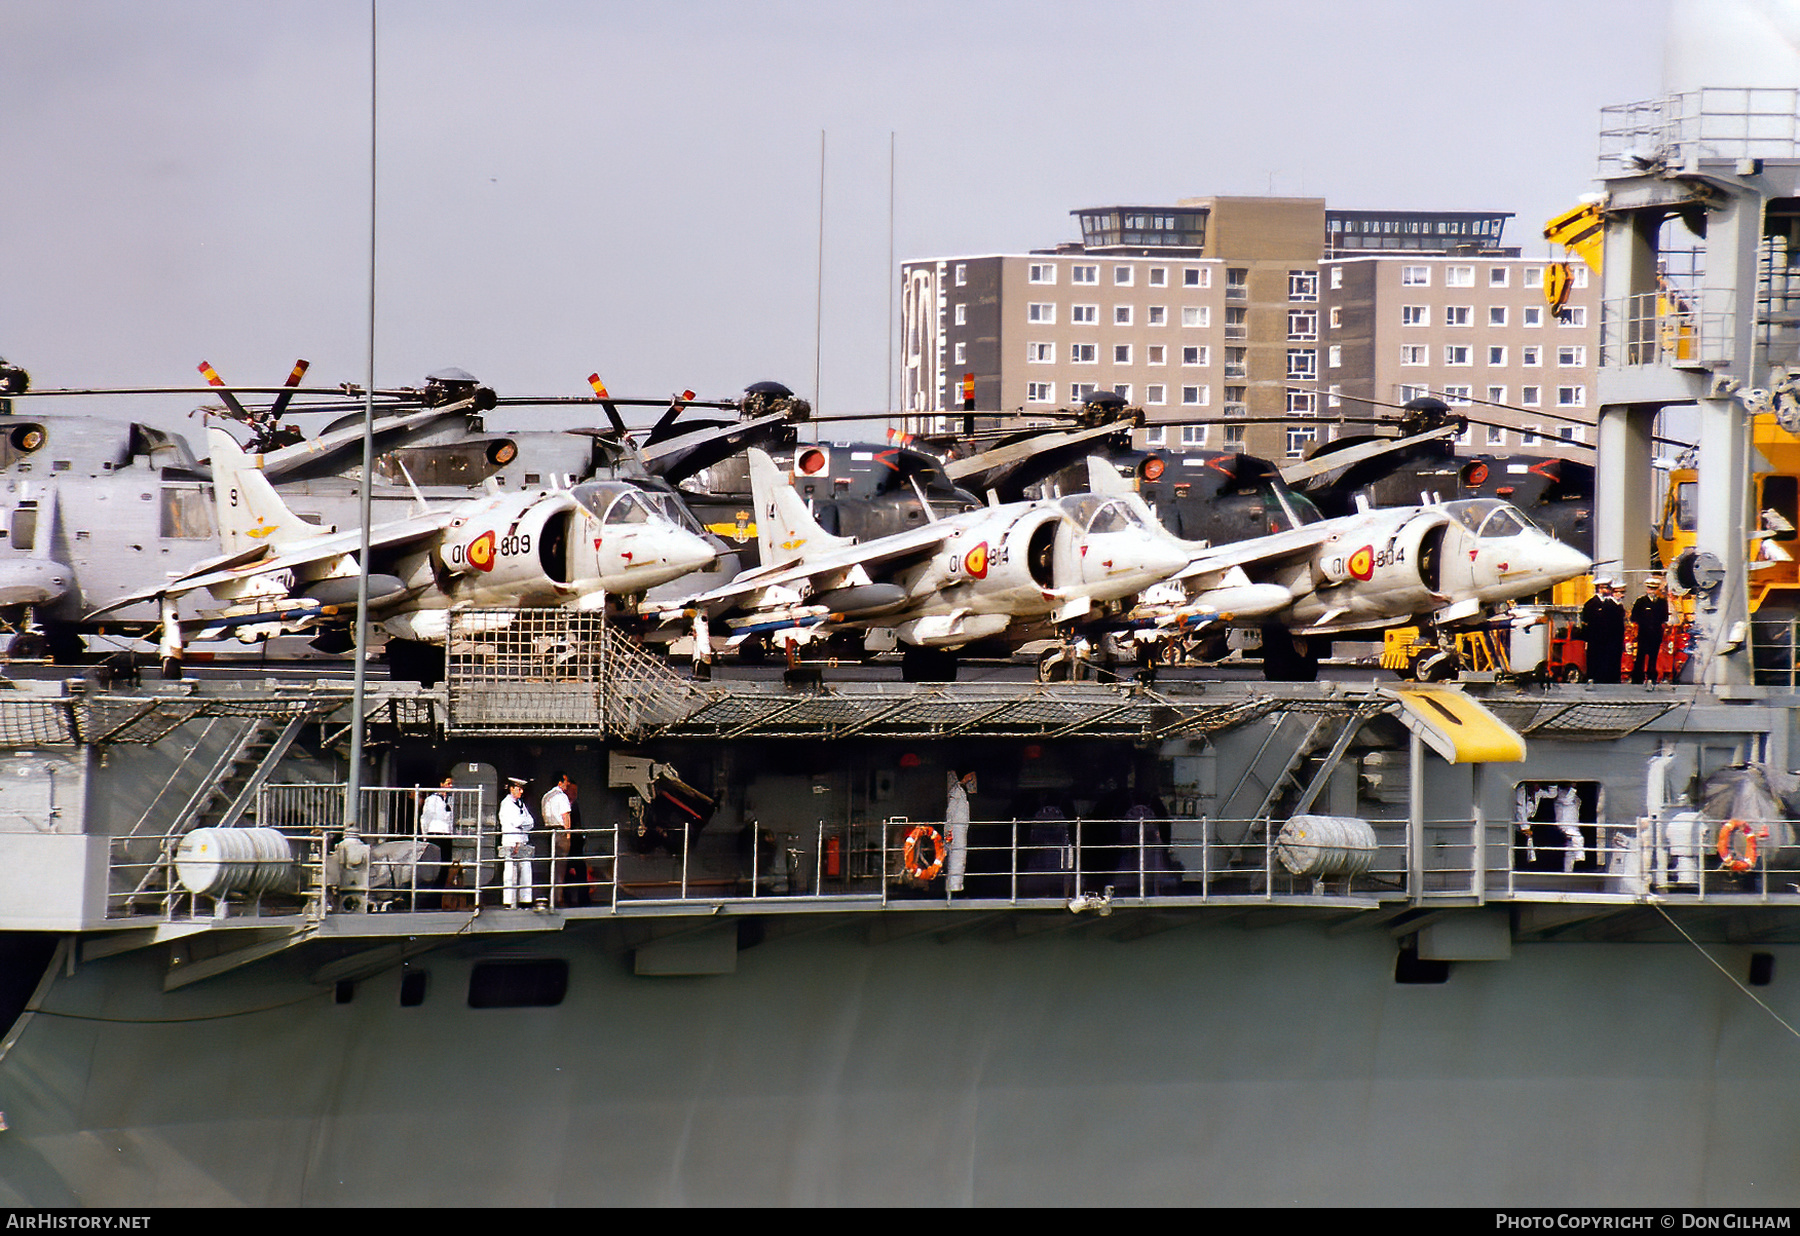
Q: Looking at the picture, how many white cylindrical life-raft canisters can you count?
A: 2